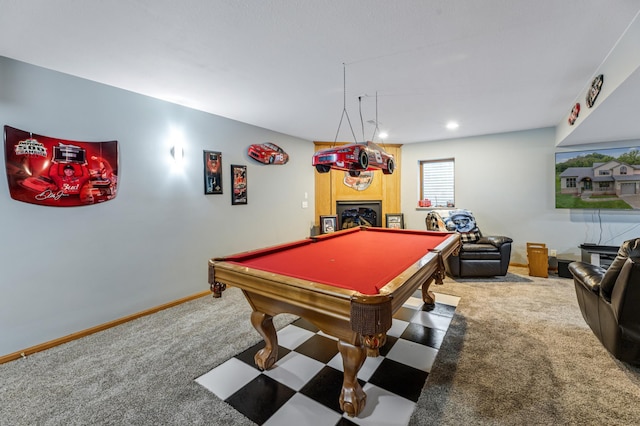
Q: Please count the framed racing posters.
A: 2